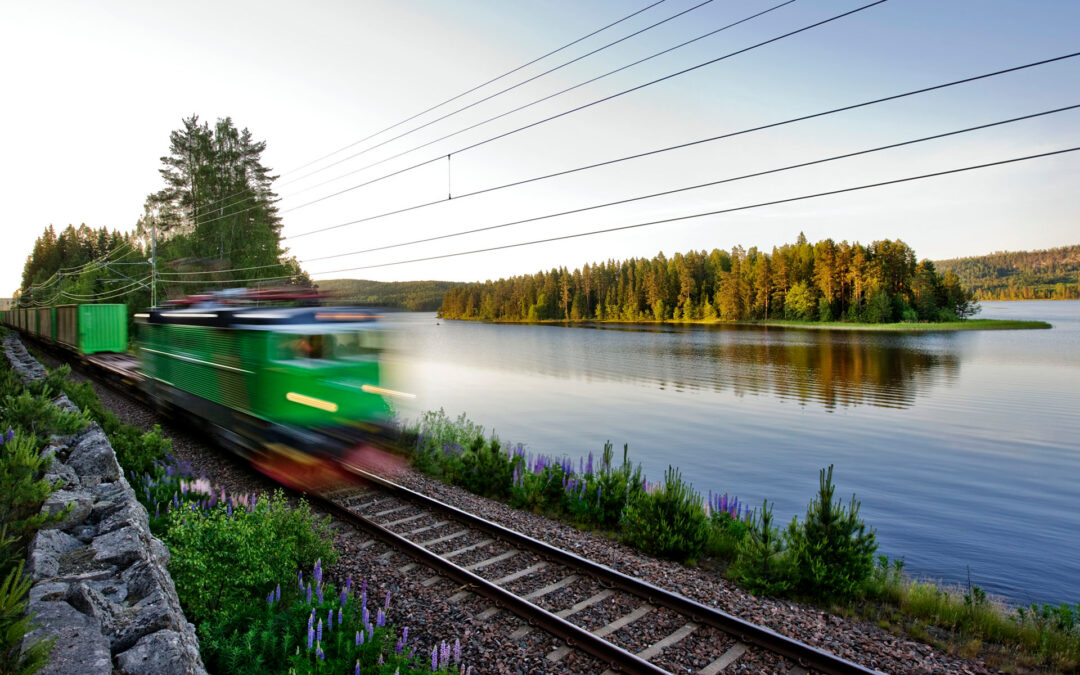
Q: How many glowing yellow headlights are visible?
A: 2